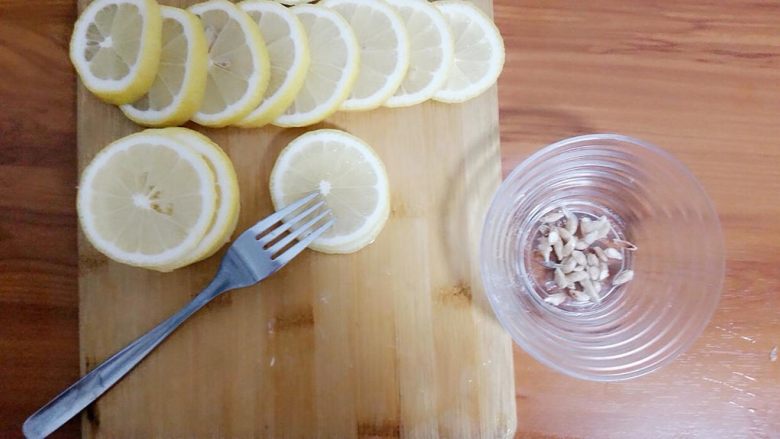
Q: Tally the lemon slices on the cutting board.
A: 11